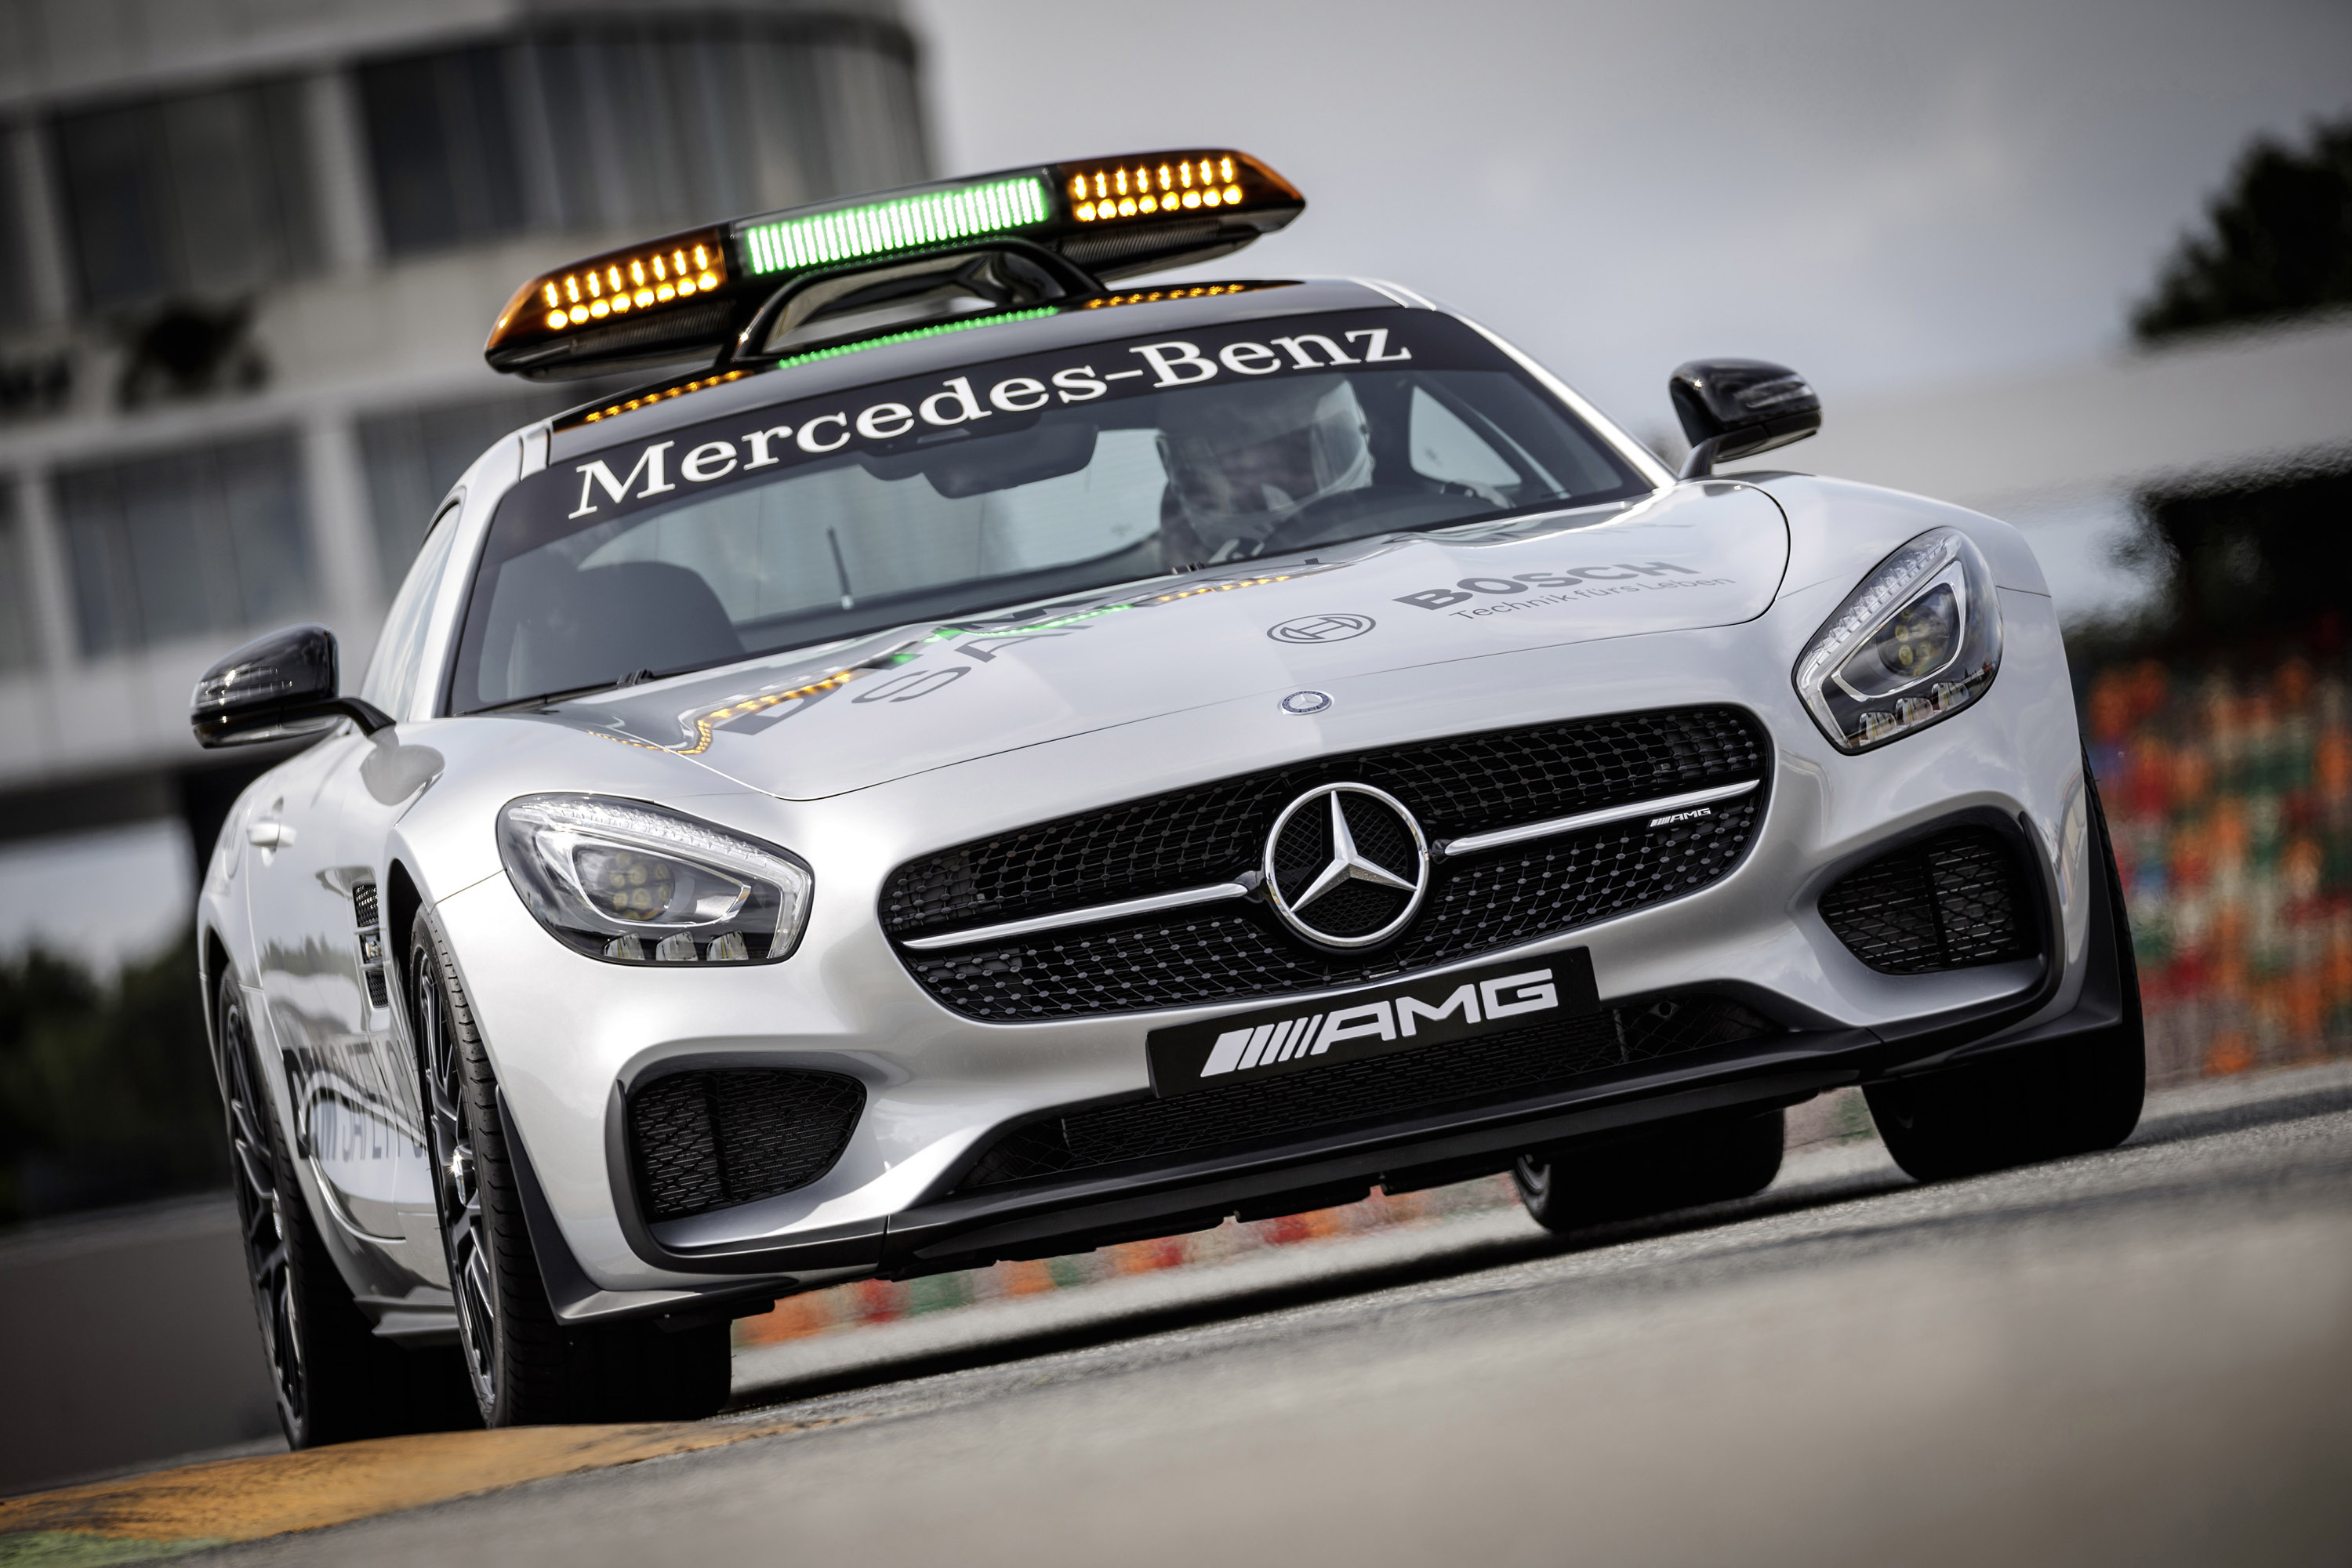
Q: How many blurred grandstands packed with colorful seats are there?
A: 1